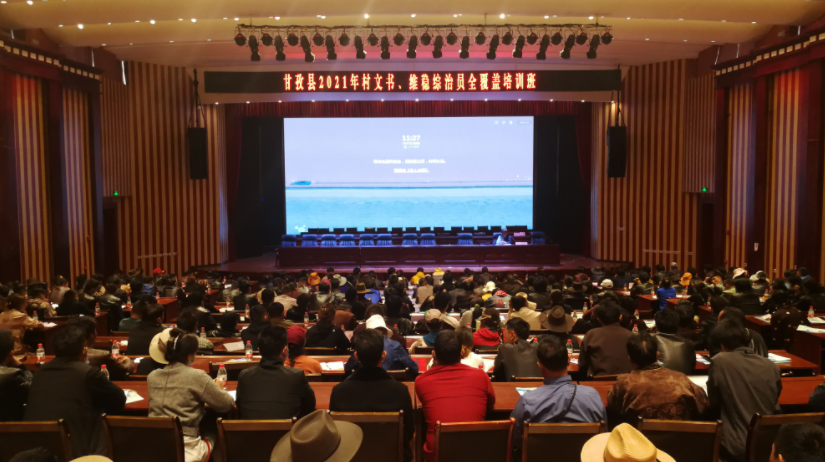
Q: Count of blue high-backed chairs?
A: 11